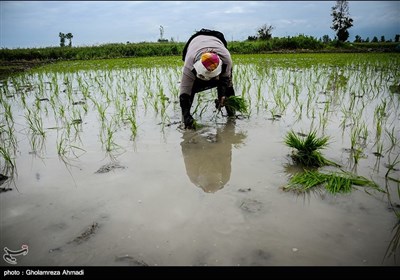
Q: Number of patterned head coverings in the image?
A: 1